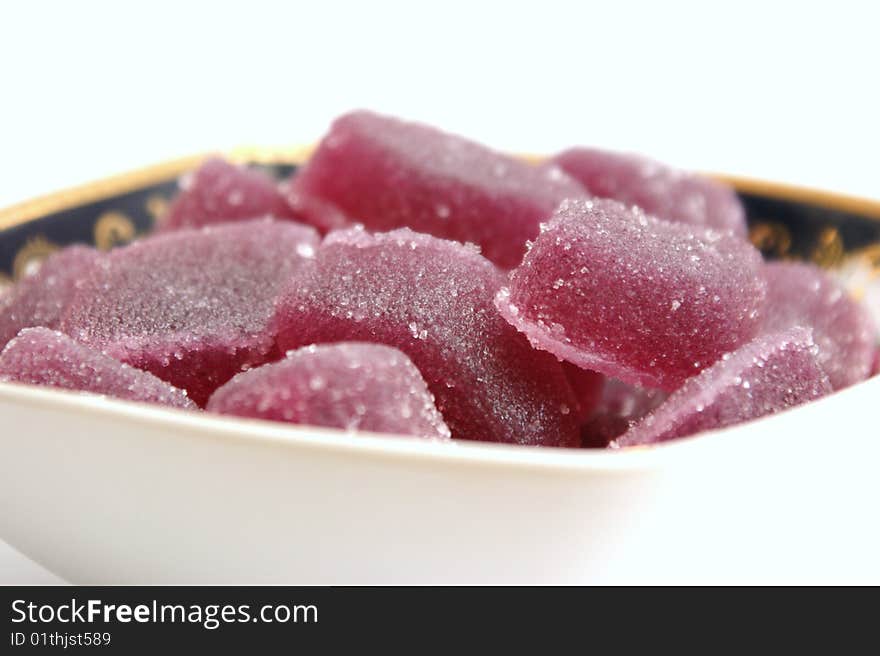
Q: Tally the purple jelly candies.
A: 11